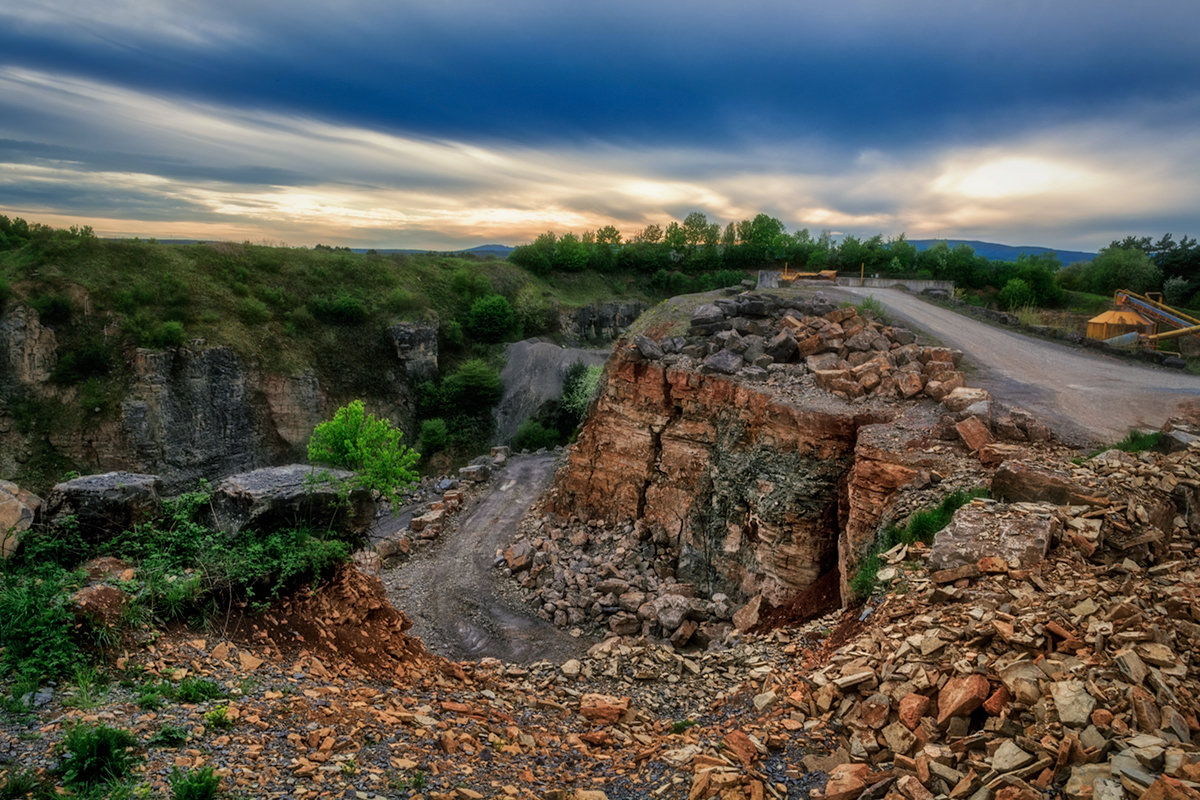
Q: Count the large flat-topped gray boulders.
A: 2